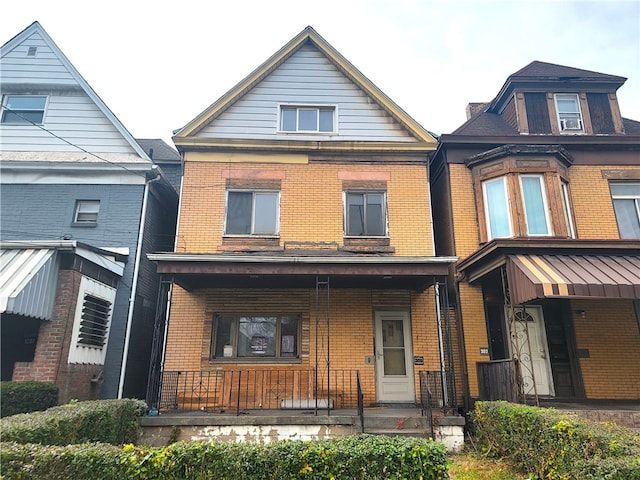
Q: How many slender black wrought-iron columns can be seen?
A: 3